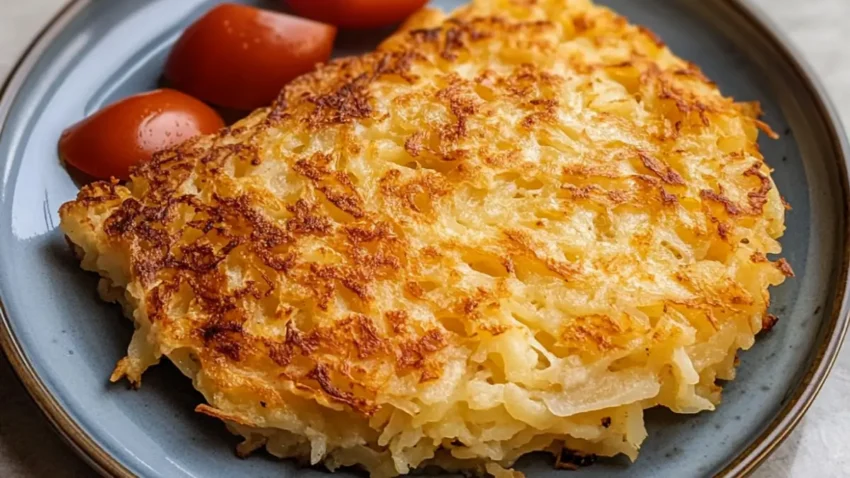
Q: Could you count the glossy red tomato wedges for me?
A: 3